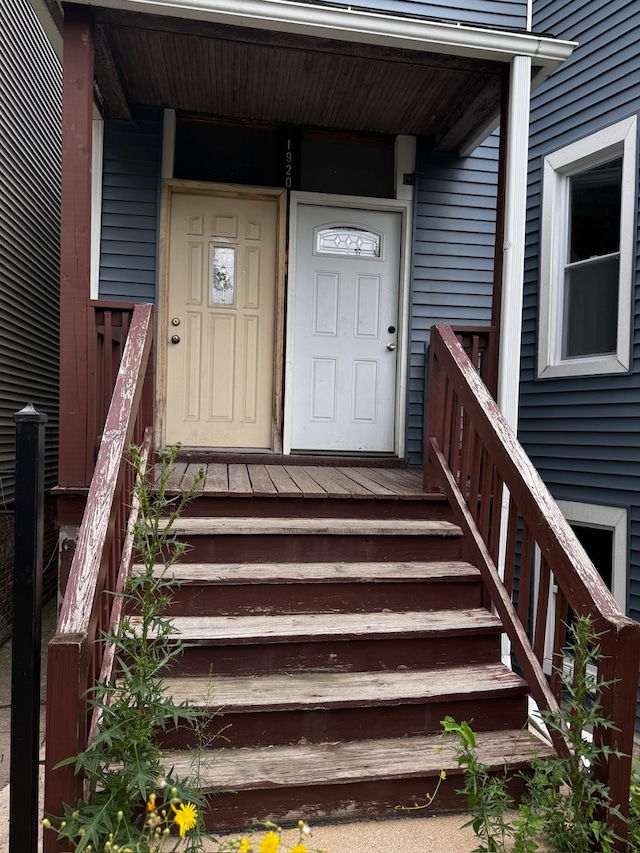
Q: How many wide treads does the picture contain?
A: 5